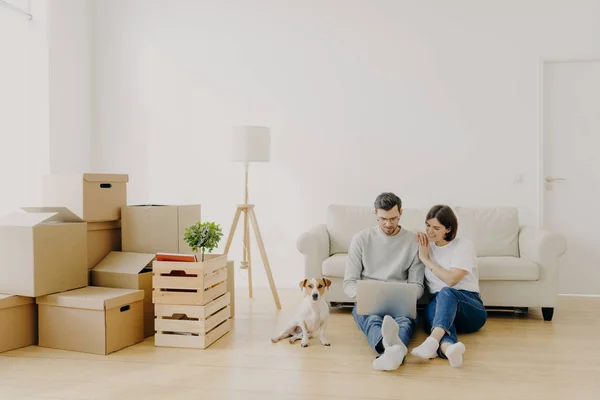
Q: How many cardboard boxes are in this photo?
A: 8